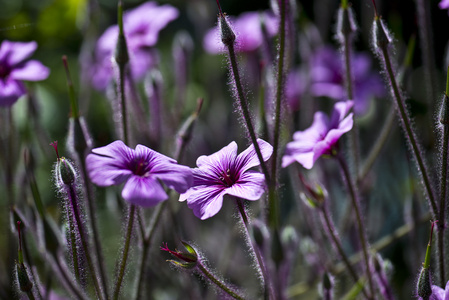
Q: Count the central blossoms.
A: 3